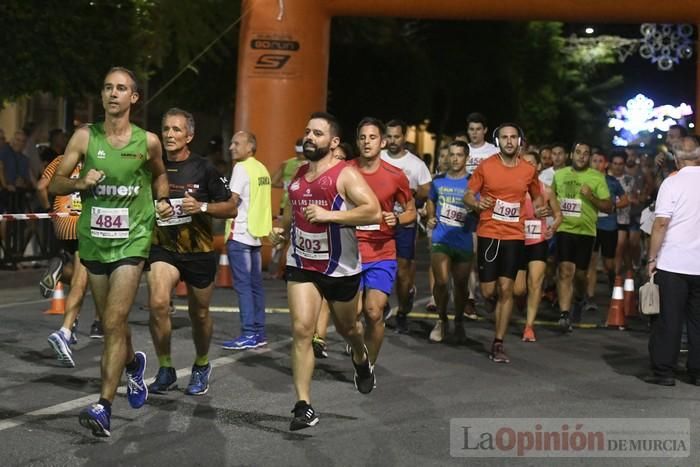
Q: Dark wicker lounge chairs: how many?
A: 0